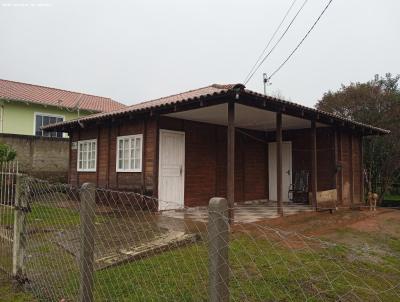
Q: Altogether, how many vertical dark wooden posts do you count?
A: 3